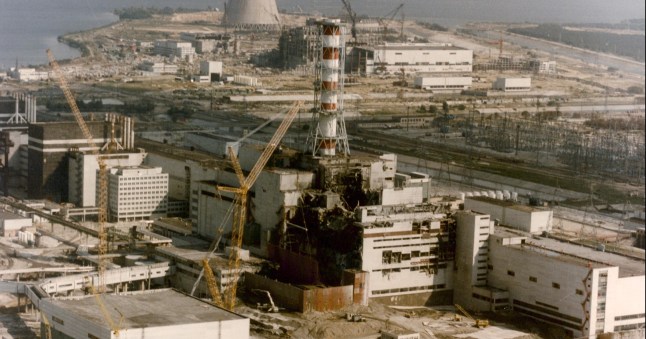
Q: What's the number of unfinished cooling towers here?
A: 1